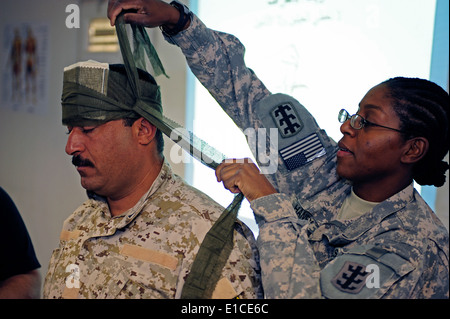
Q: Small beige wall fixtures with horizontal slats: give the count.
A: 1